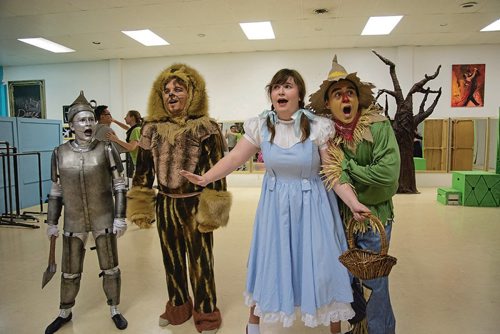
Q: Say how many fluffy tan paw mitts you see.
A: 2